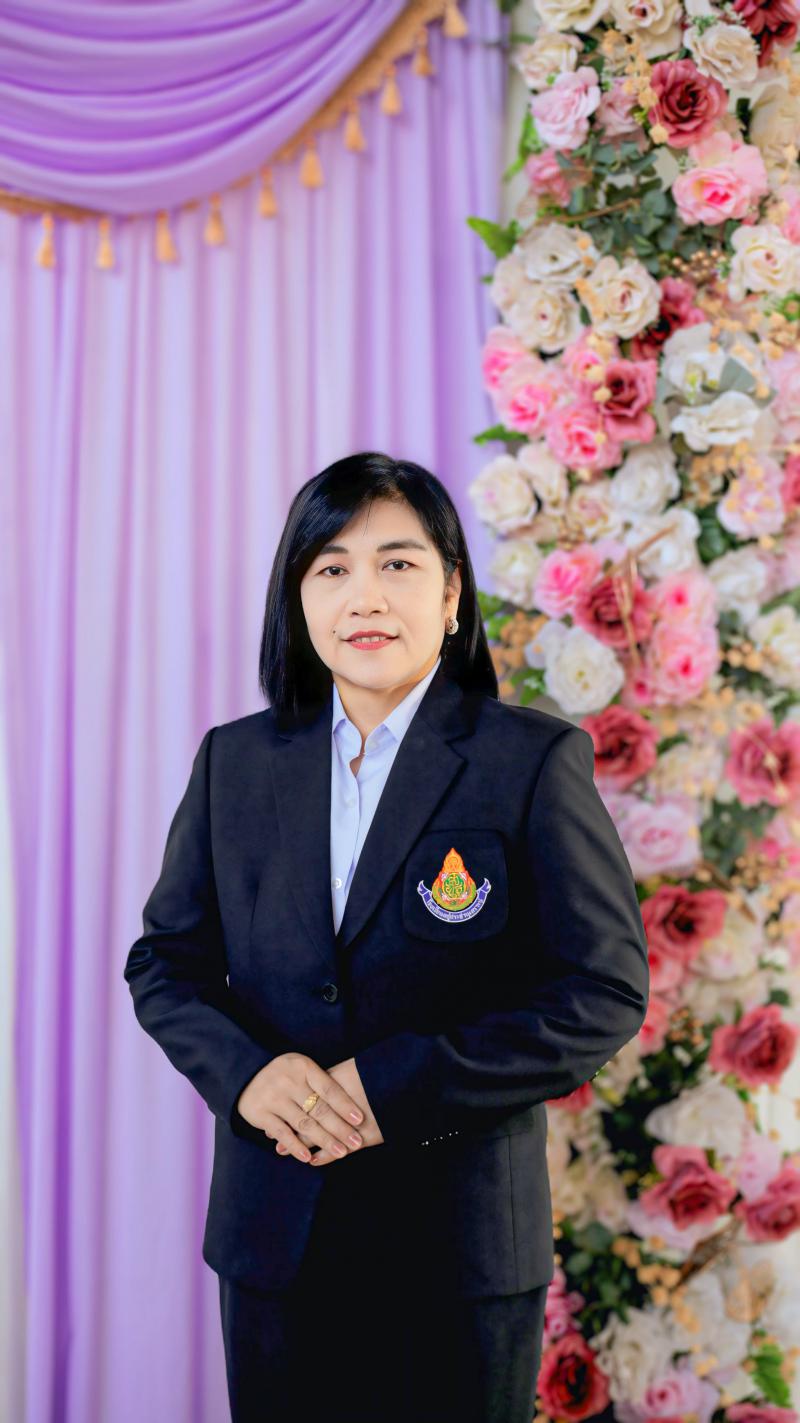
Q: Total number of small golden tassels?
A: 10